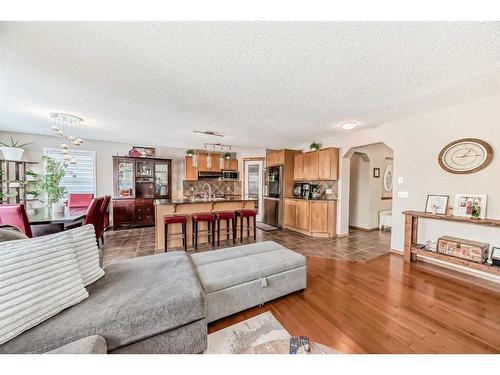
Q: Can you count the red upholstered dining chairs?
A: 4